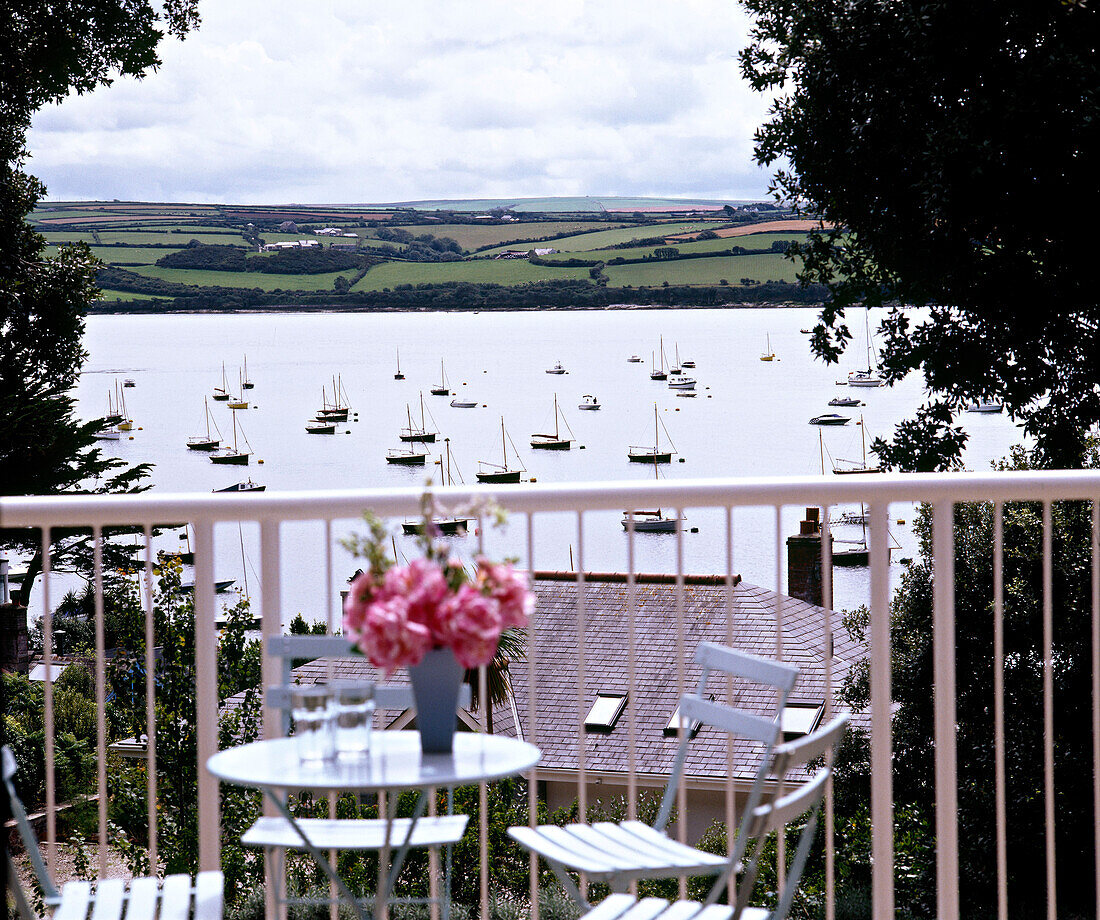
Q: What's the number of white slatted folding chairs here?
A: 4